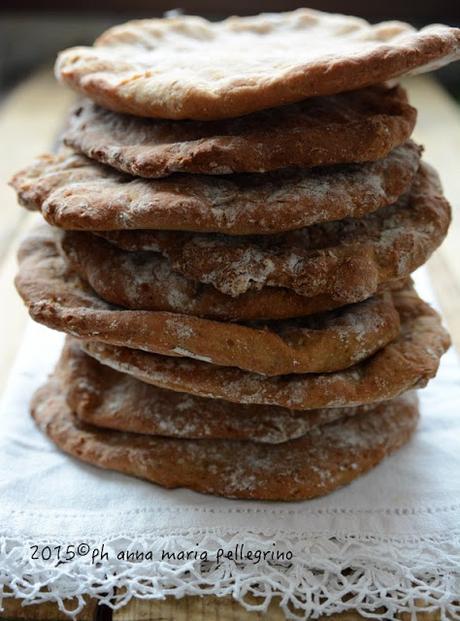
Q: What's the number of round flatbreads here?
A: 9